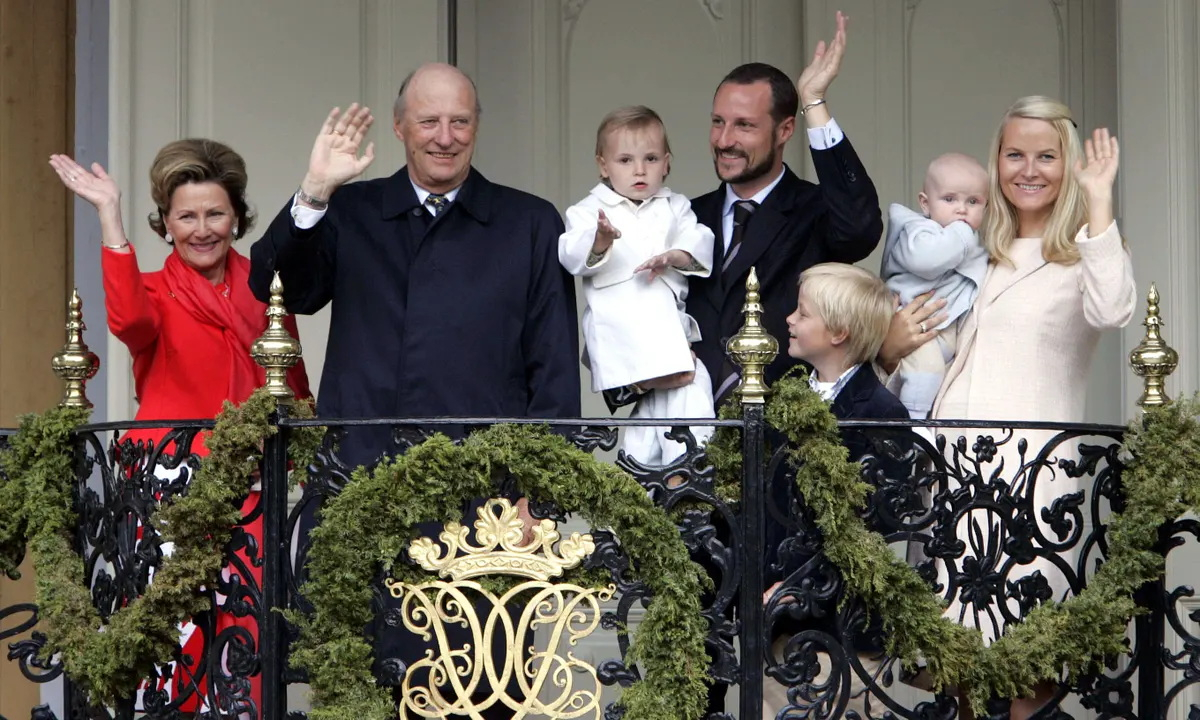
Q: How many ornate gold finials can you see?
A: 4